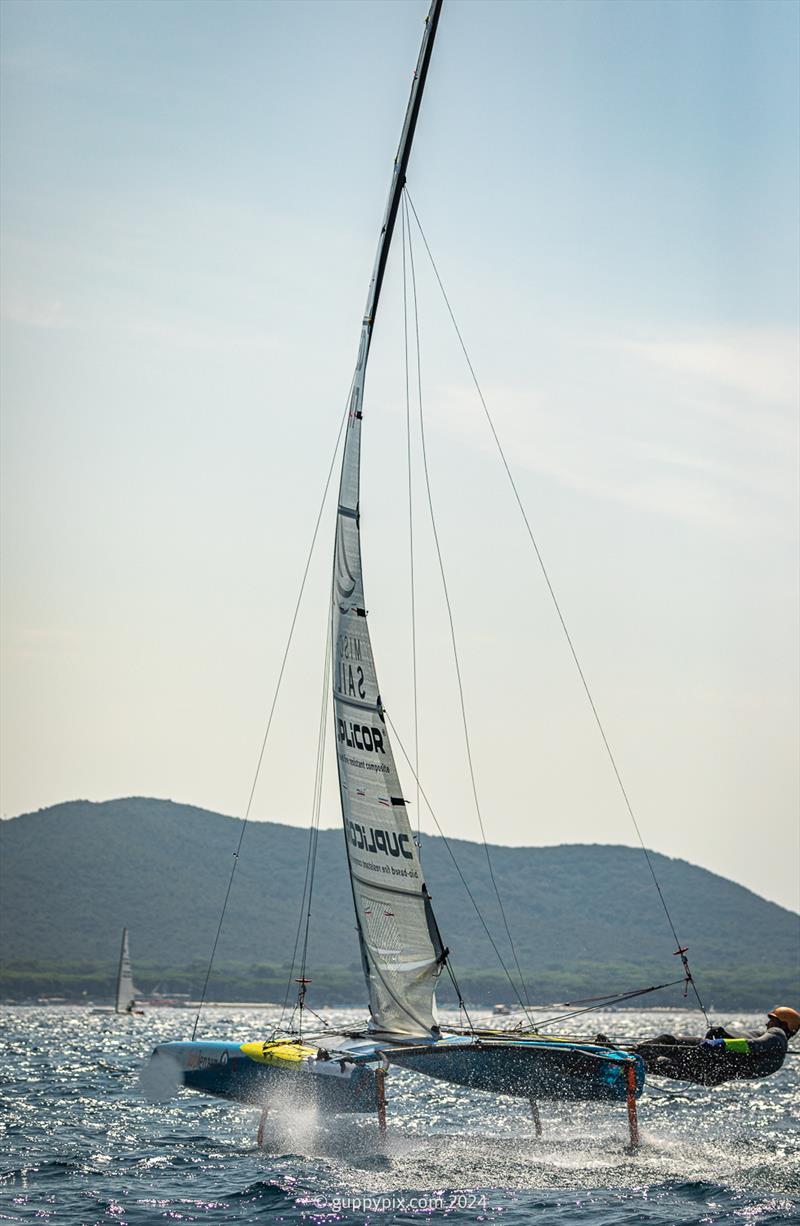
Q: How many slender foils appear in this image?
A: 4